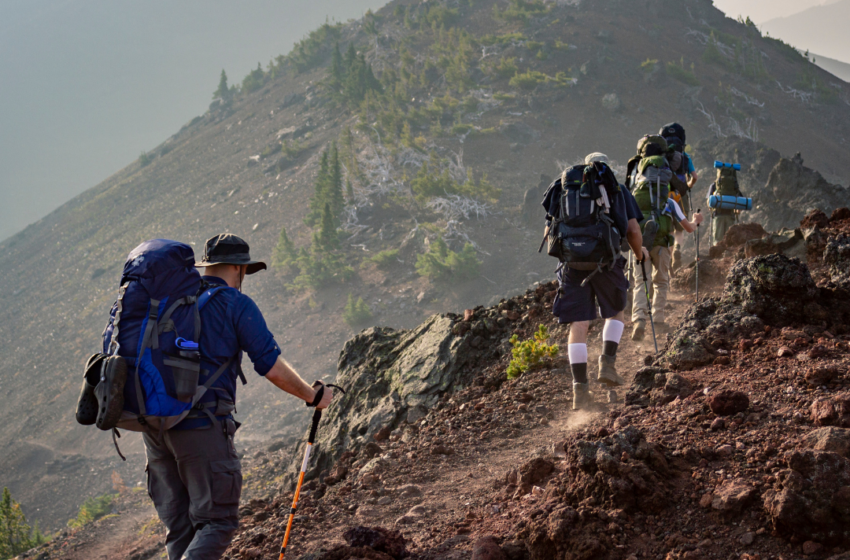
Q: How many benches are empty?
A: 0